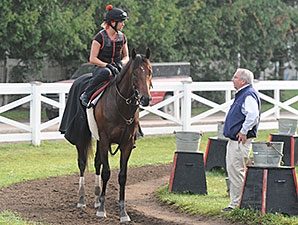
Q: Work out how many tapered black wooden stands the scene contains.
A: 4